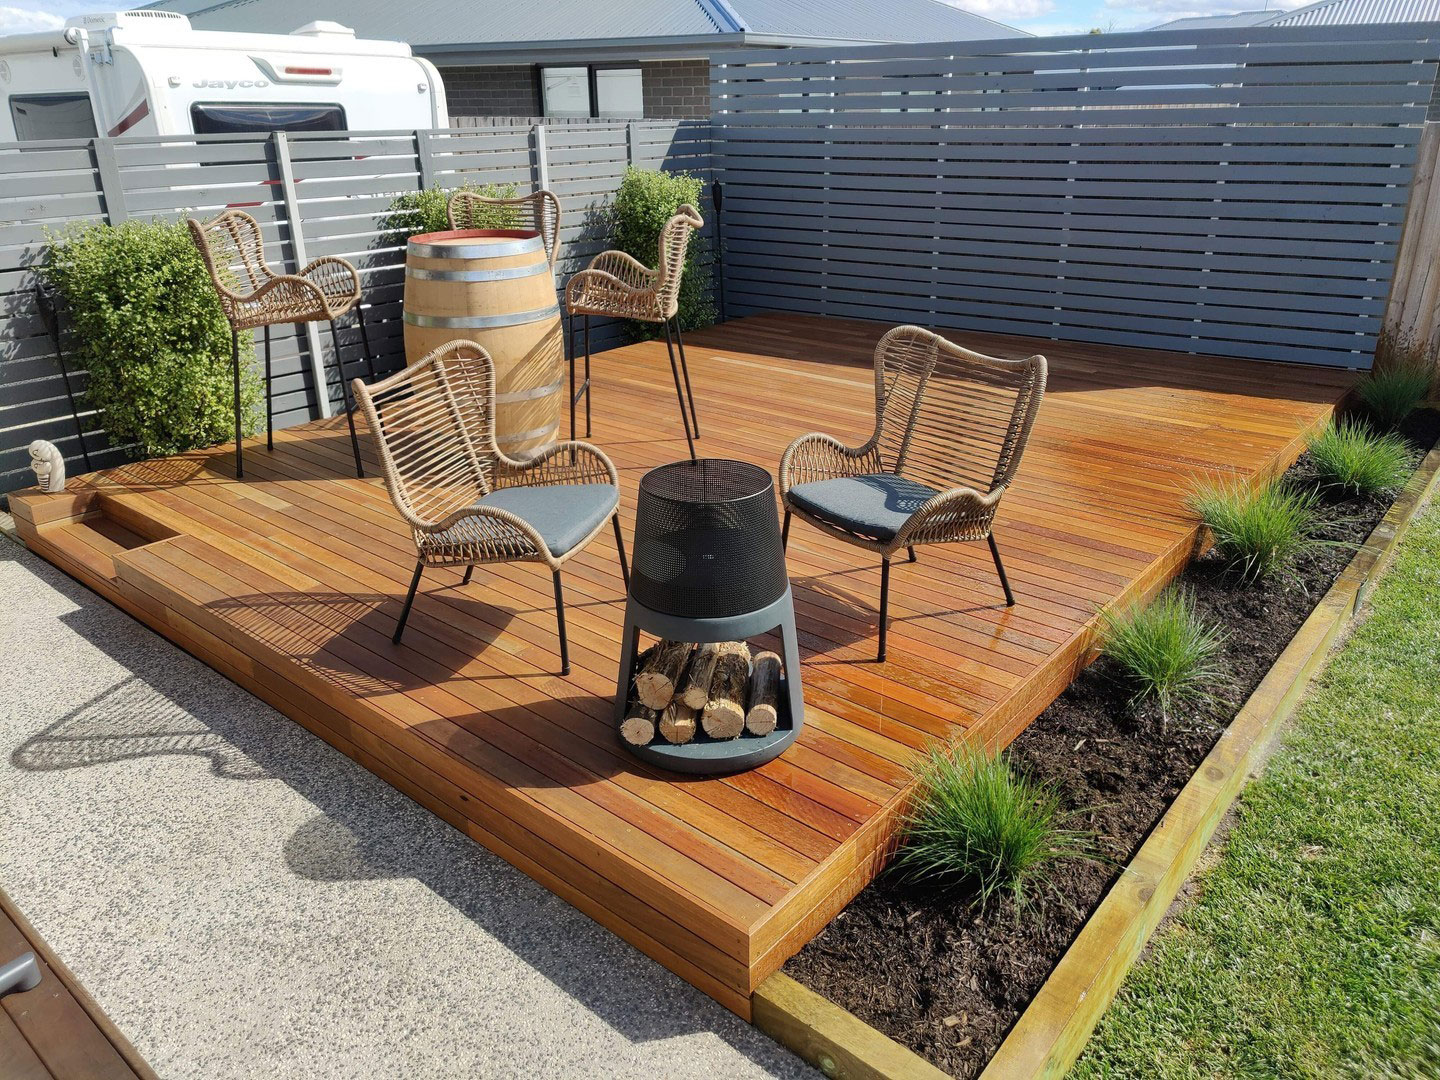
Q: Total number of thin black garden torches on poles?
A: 2